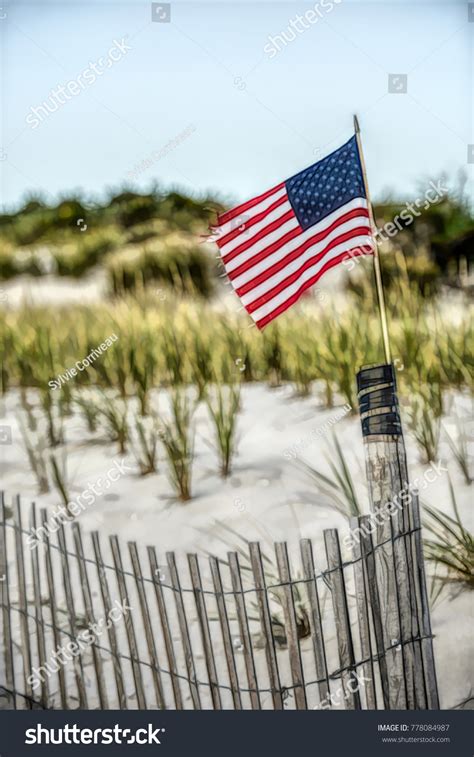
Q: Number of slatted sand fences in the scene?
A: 1